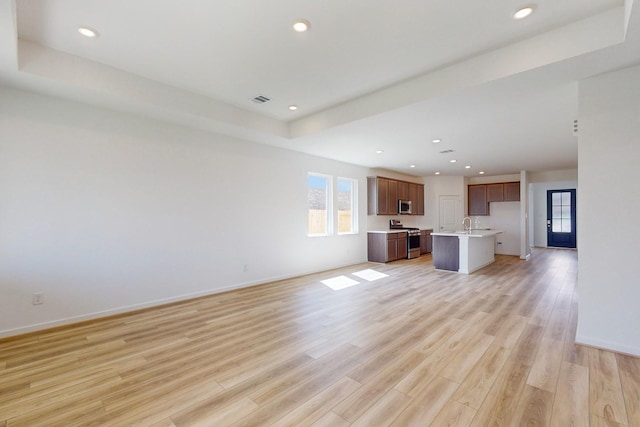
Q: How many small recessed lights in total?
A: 11